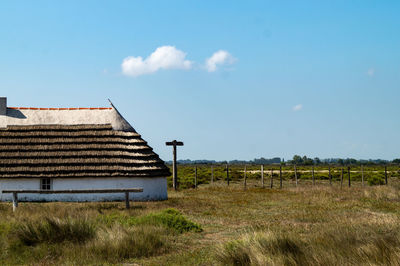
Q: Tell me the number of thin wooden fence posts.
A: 14